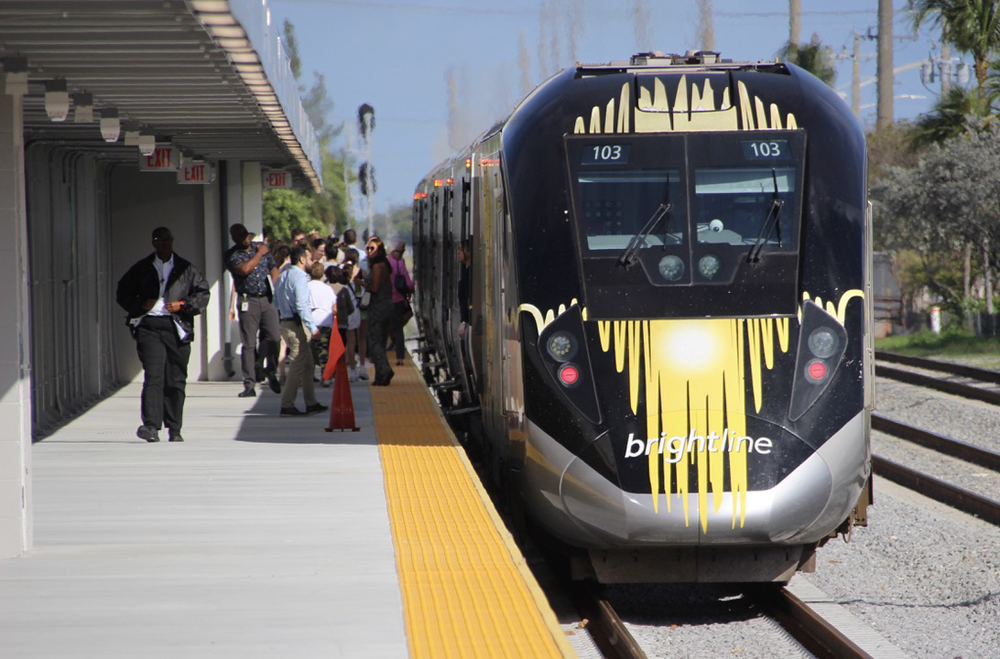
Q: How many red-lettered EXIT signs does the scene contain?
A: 3